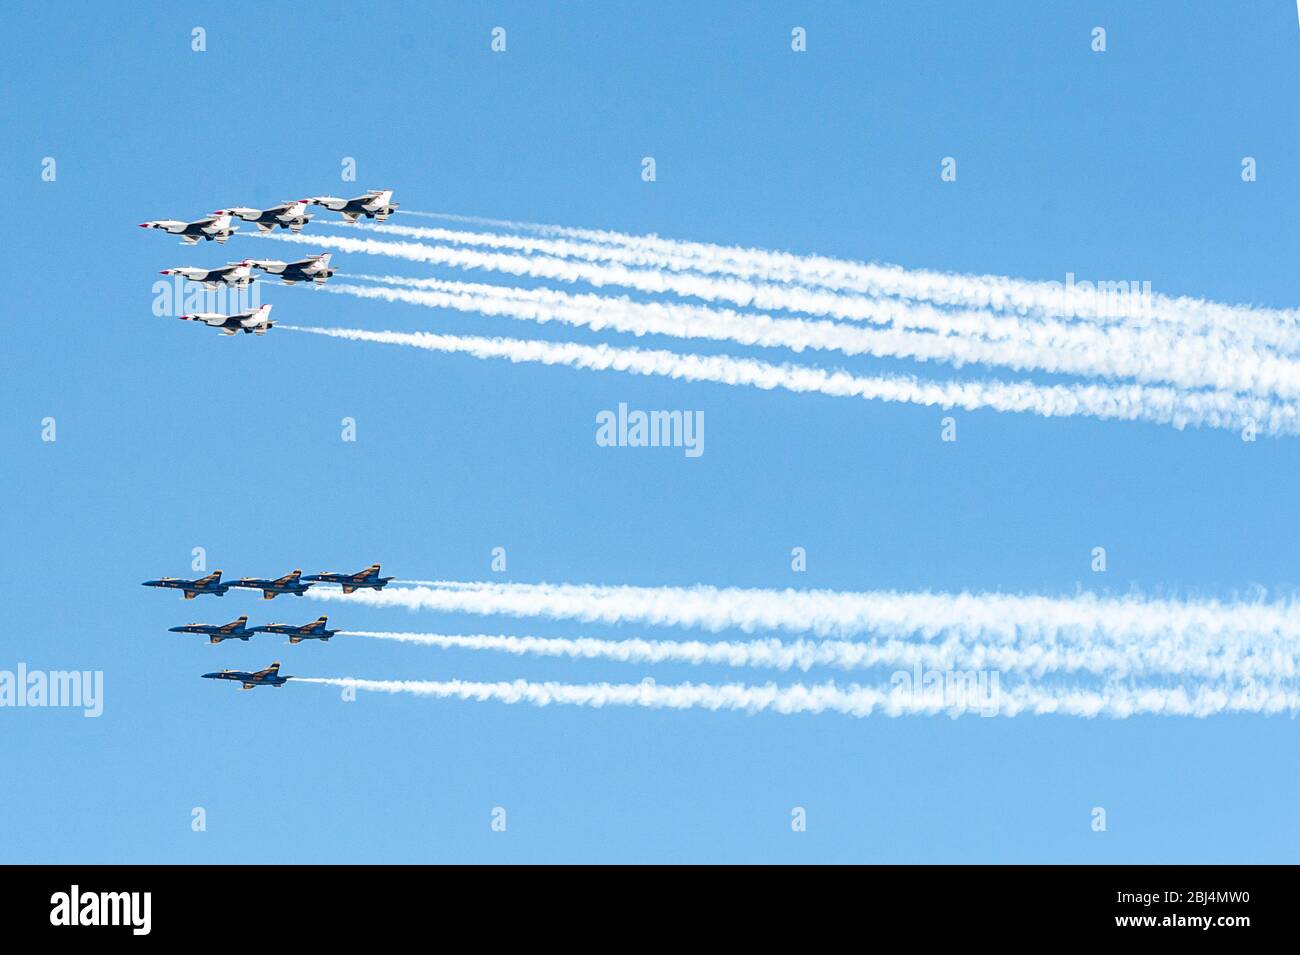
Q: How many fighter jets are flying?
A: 12